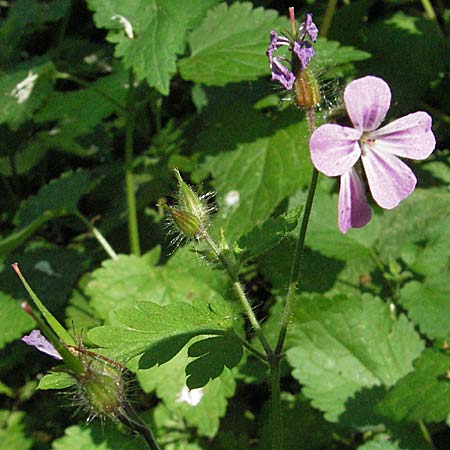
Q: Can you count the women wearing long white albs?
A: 0